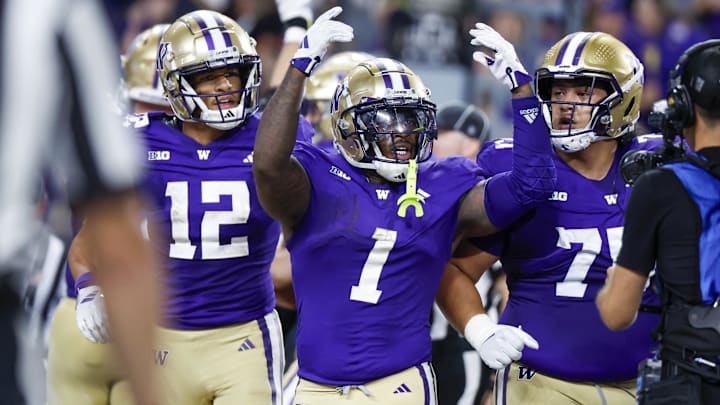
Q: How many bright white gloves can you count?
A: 5